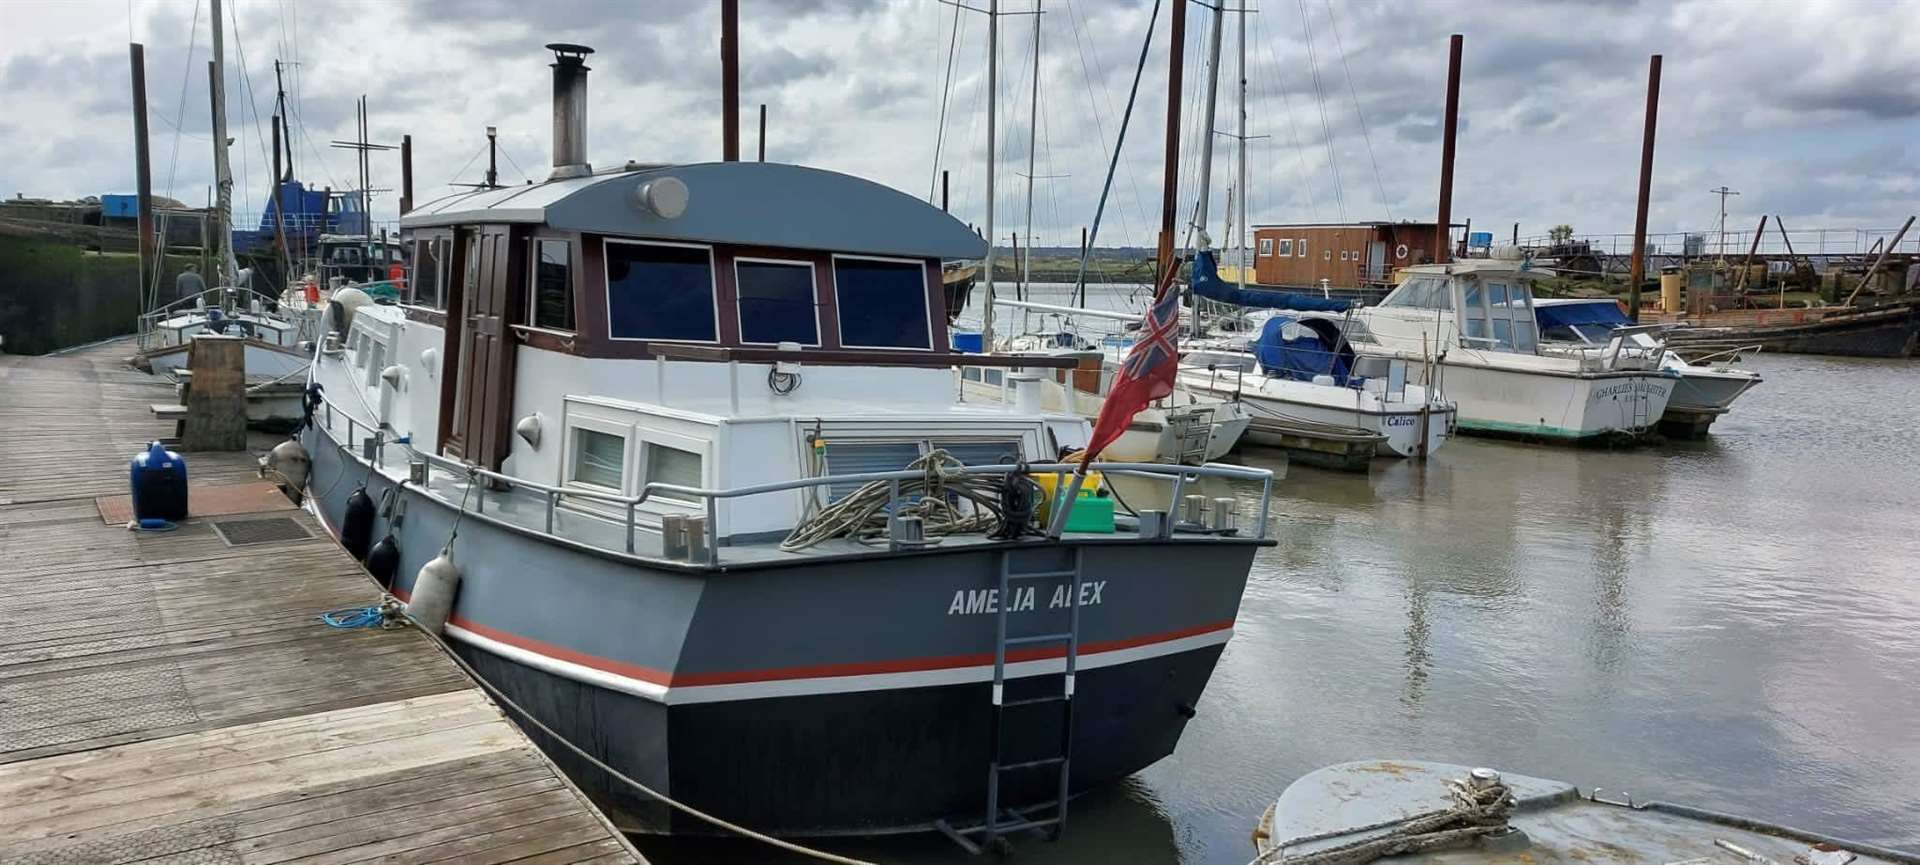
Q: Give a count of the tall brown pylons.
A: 4